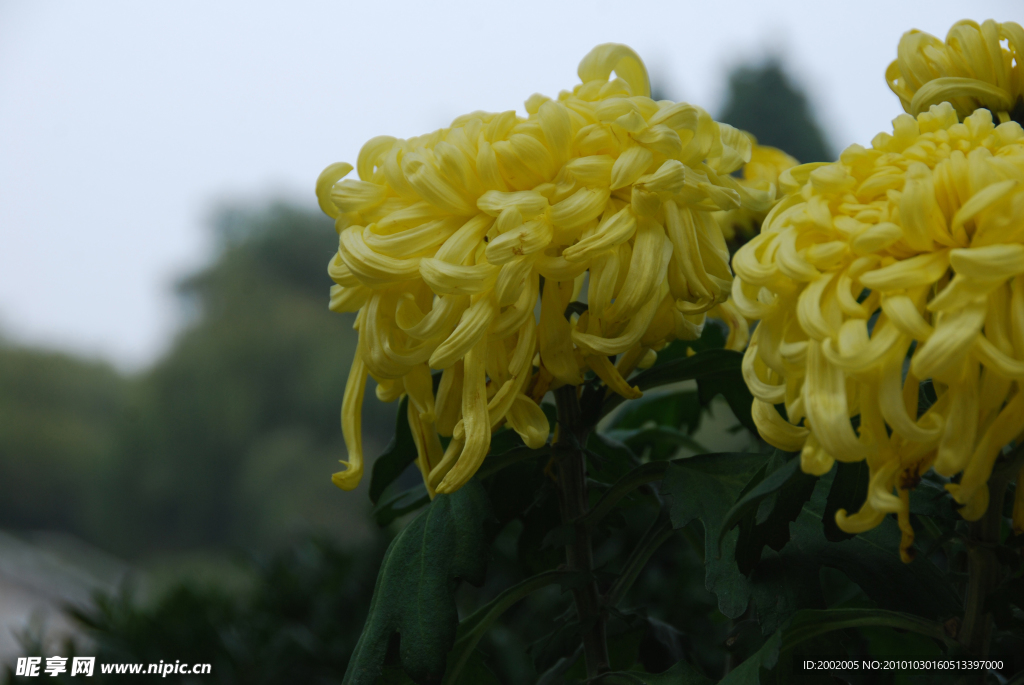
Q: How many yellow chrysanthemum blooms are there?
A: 4